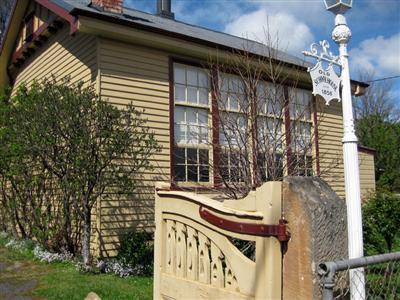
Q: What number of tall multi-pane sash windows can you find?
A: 4